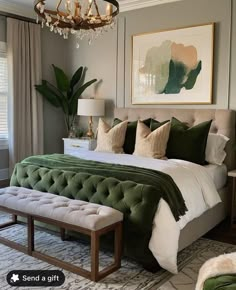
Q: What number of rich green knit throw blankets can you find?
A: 1